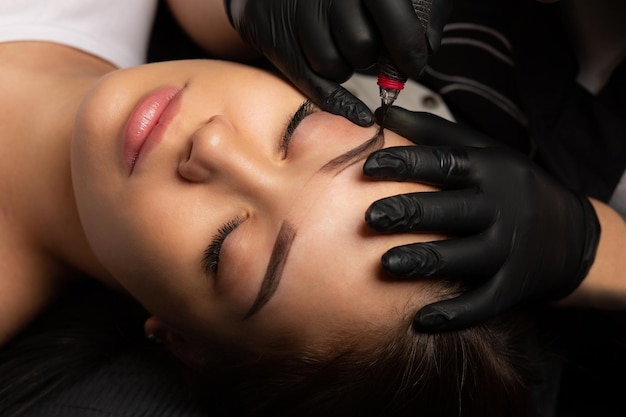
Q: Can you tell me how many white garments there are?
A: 1